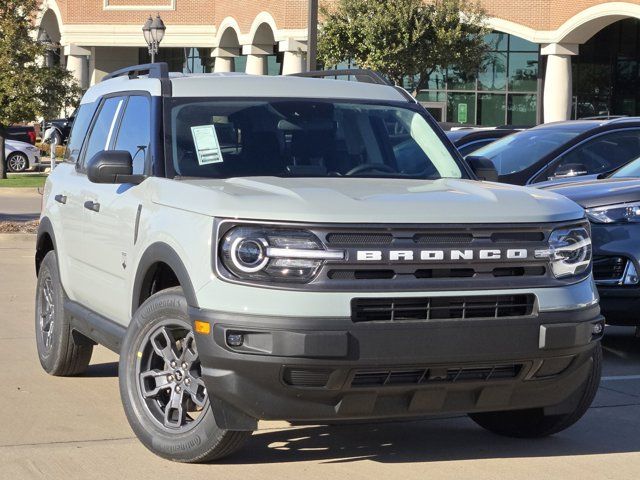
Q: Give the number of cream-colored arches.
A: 5